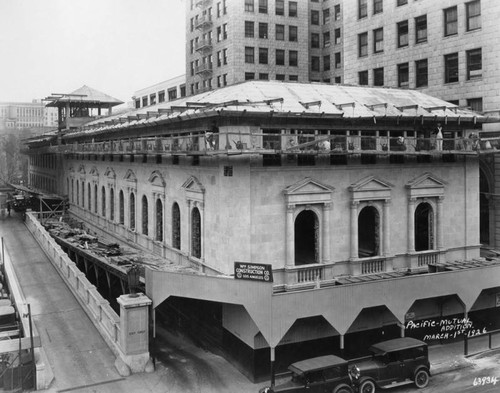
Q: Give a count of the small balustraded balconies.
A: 3